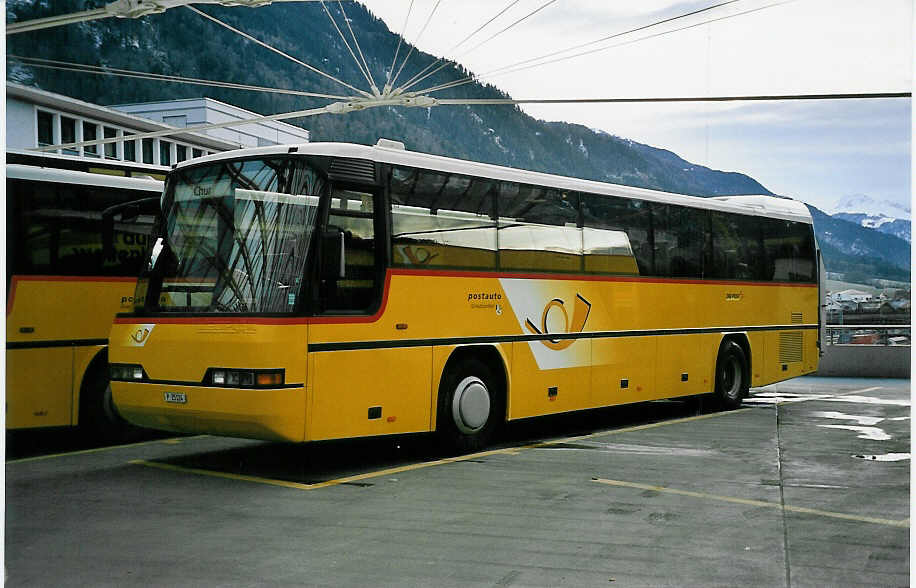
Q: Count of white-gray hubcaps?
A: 1